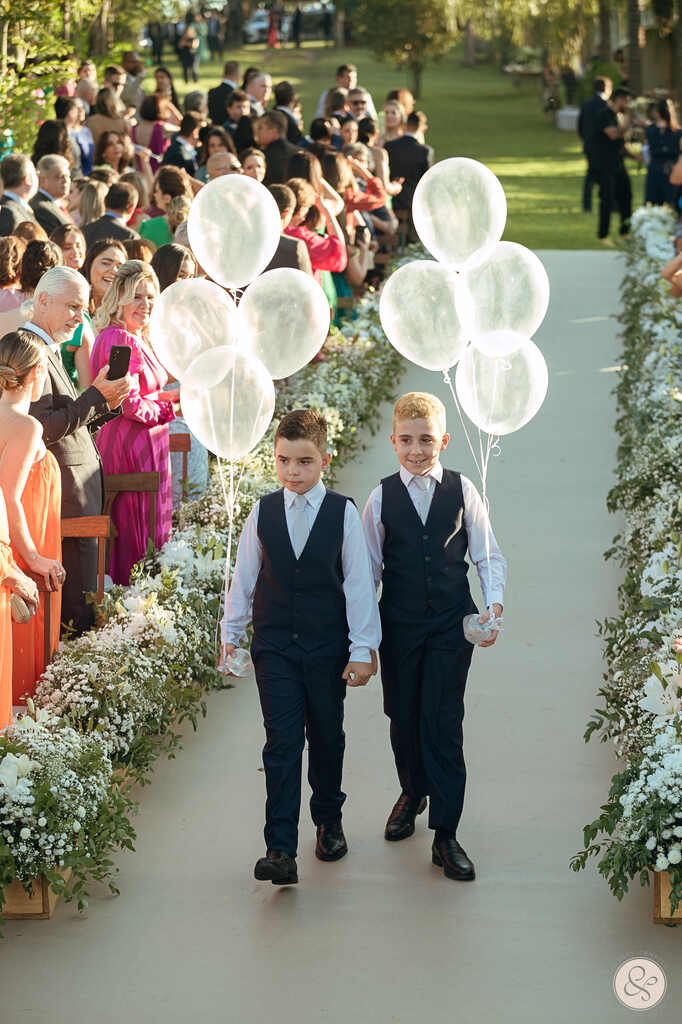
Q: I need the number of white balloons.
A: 8